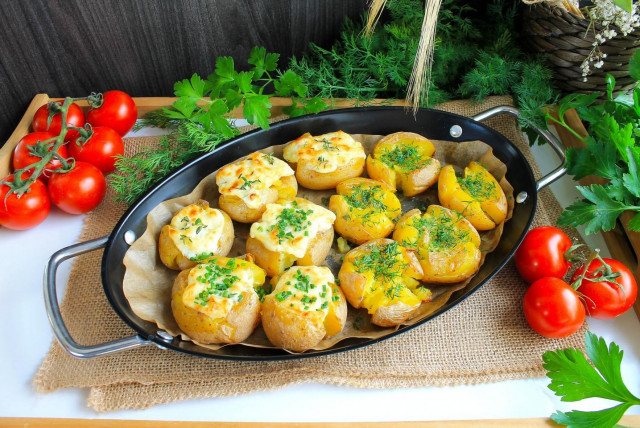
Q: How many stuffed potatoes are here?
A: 11